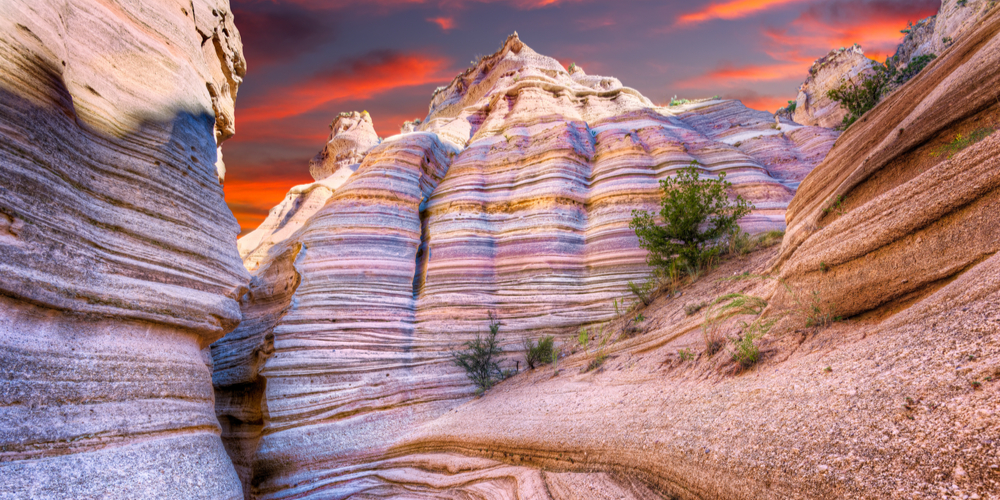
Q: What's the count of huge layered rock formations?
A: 3